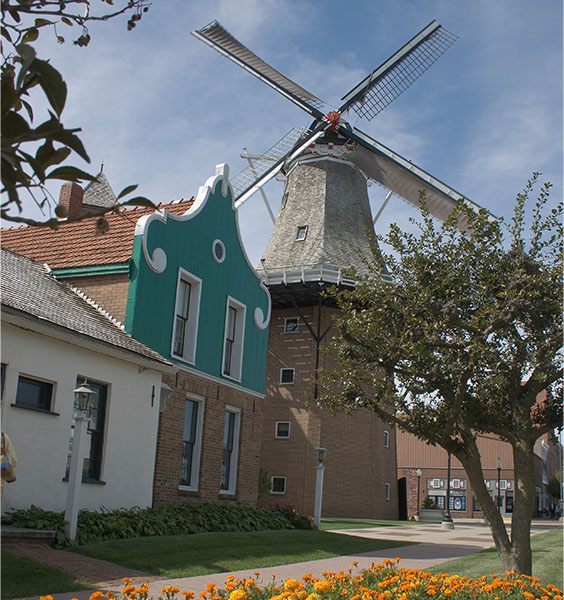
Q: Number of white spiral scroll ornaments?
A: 2